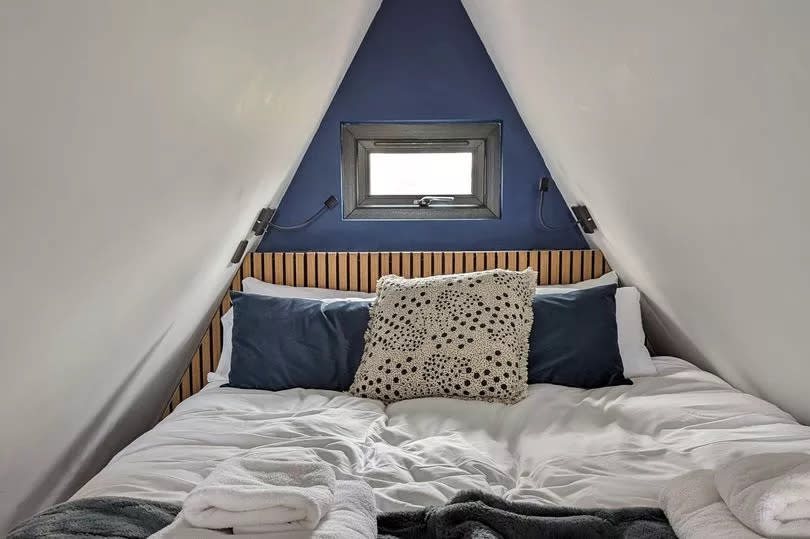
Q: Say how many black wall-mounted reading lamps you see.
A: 2